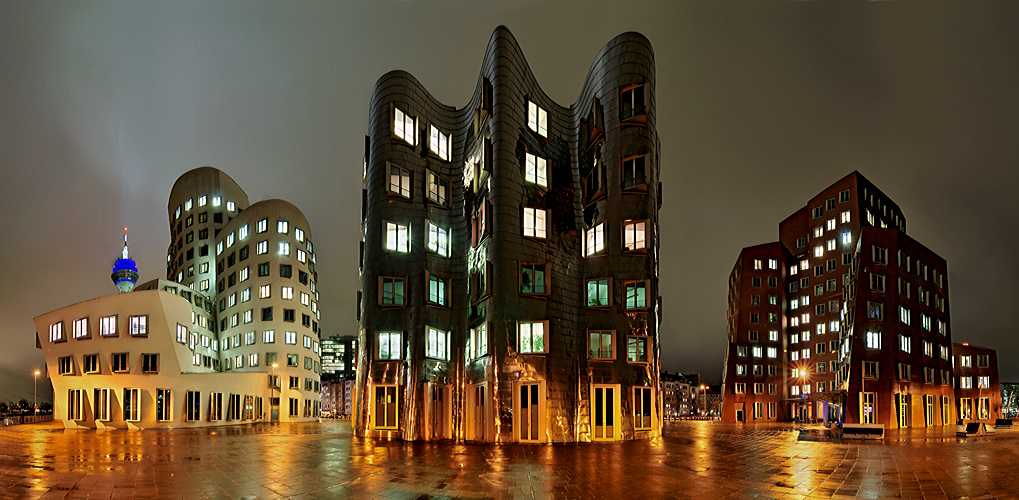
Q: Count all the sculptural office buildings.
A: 3